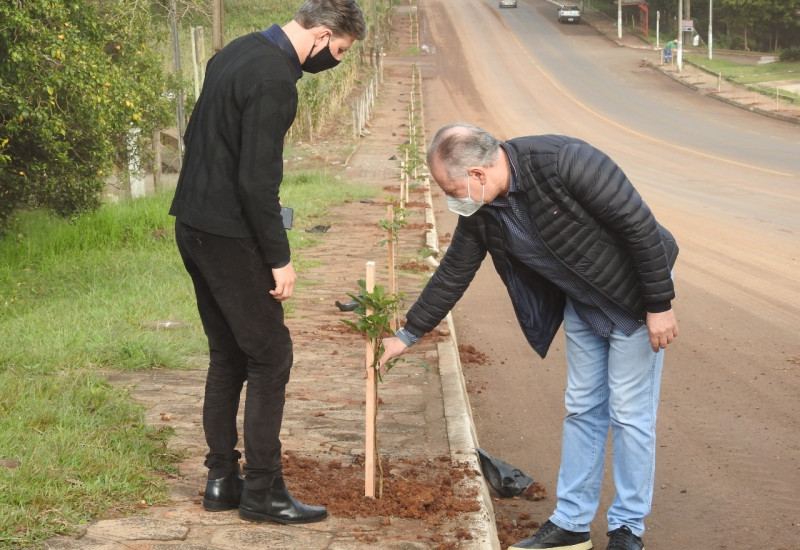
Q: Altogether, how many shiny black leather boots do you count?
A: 2